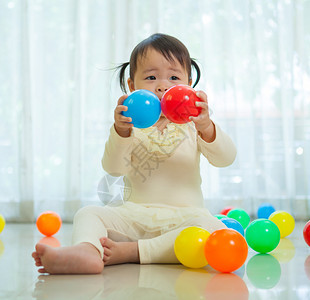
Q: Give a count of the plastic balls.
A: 14